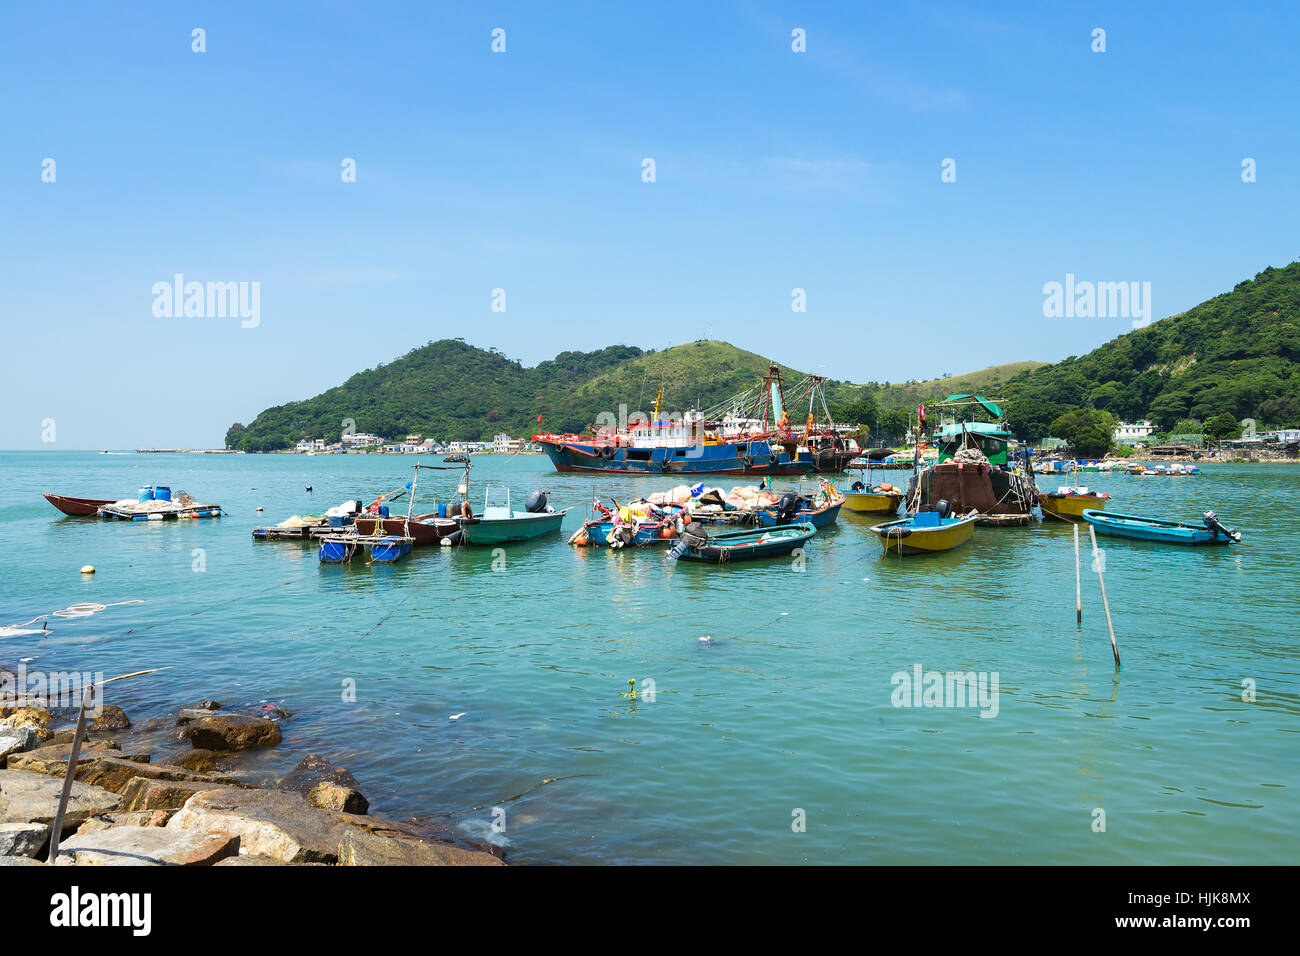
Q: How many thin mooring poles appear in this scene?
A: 2